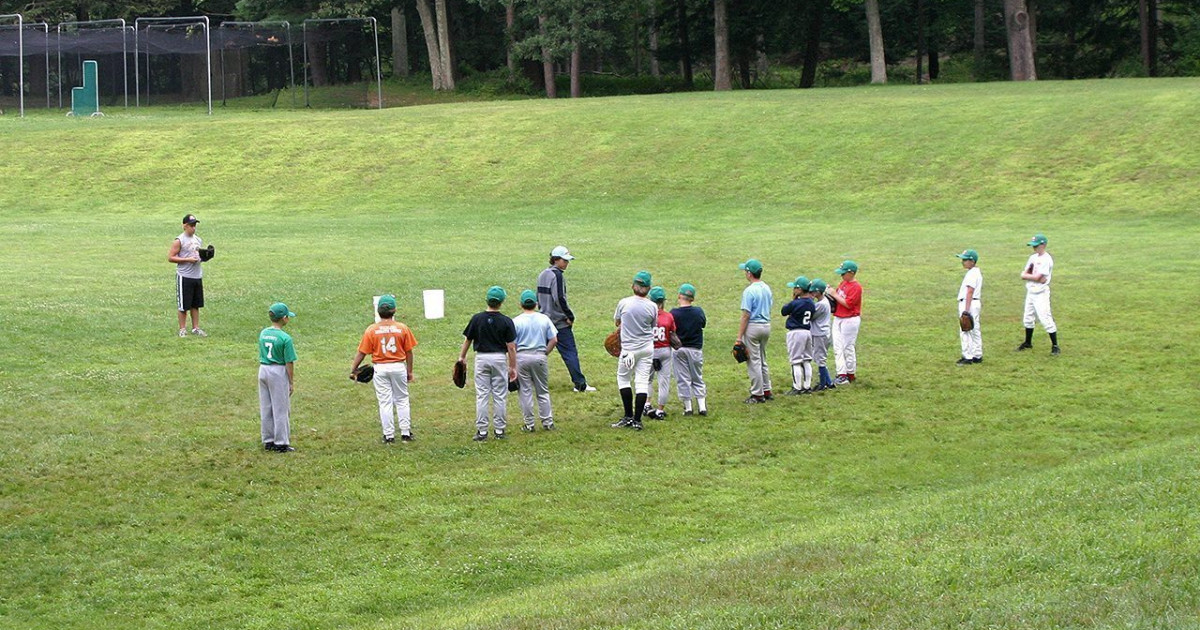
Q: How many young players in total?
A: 13